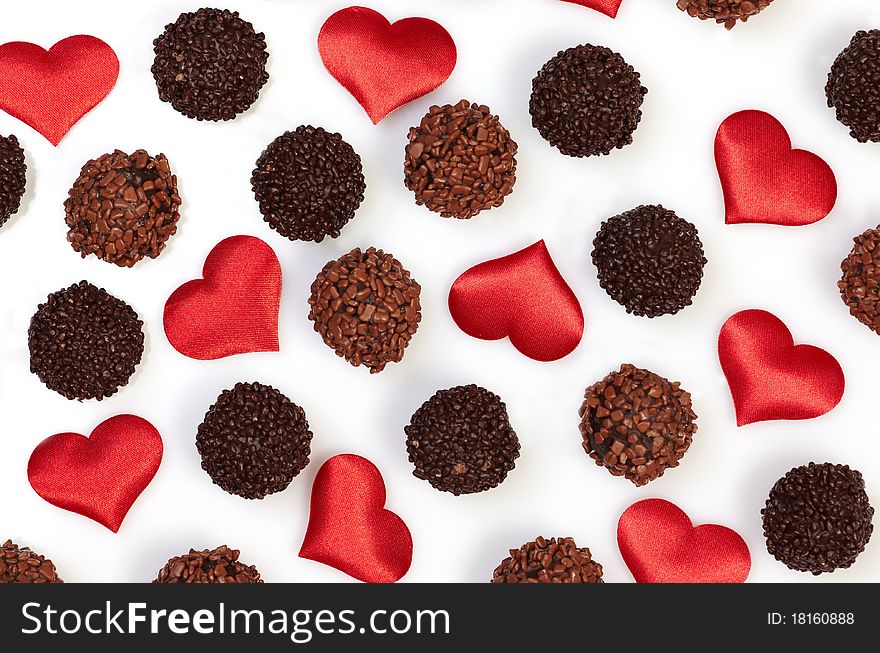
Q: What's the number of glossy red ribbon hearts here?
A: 10